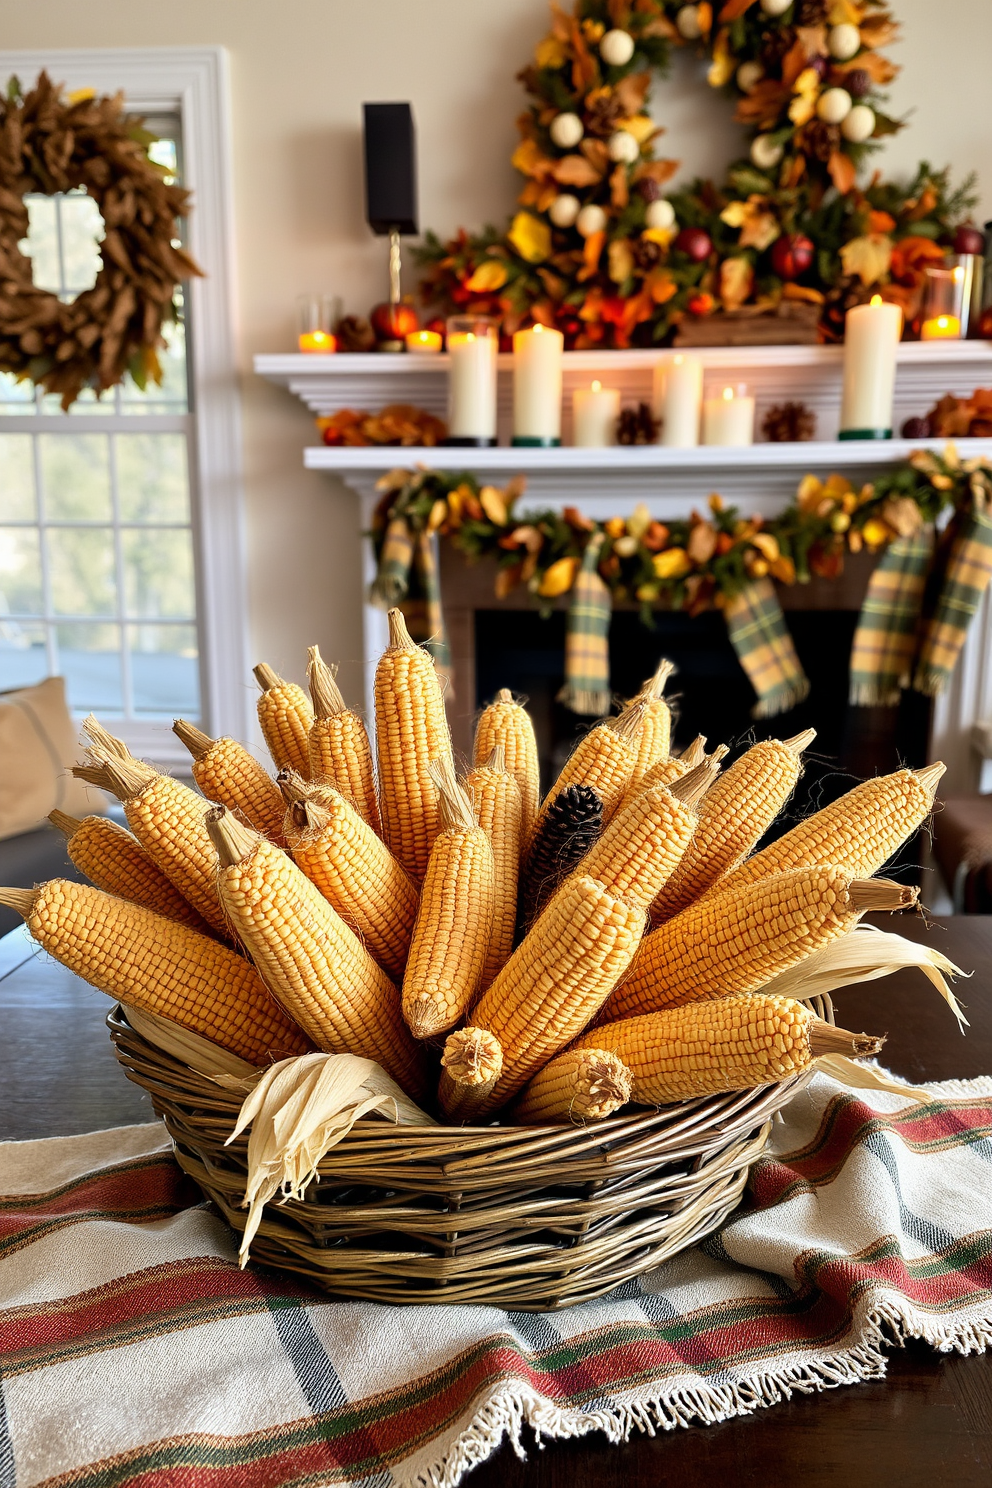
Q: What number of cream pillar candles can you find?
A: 6